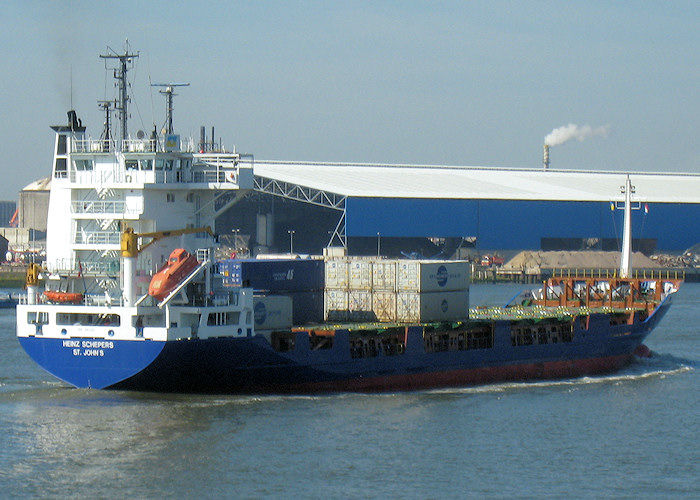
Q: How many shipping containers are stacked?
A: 11